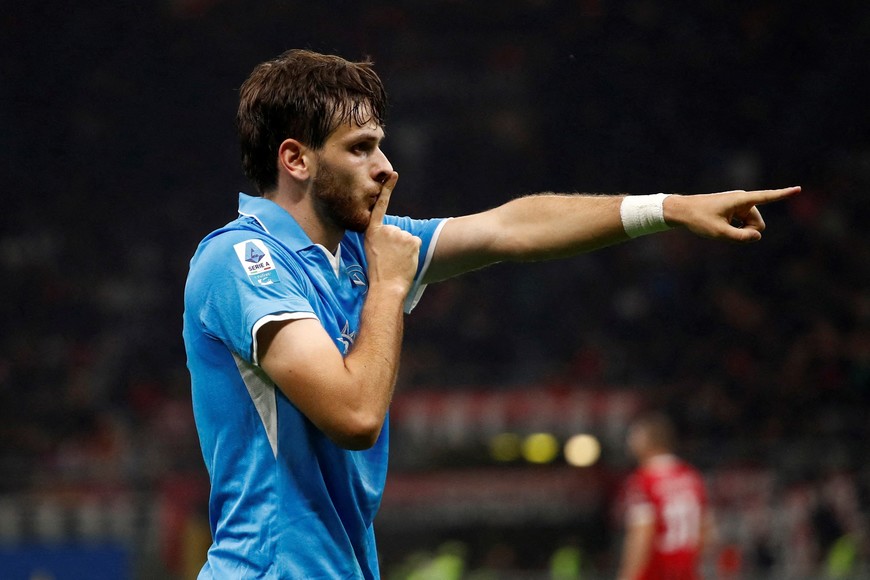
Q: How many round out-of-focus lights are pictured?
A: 3